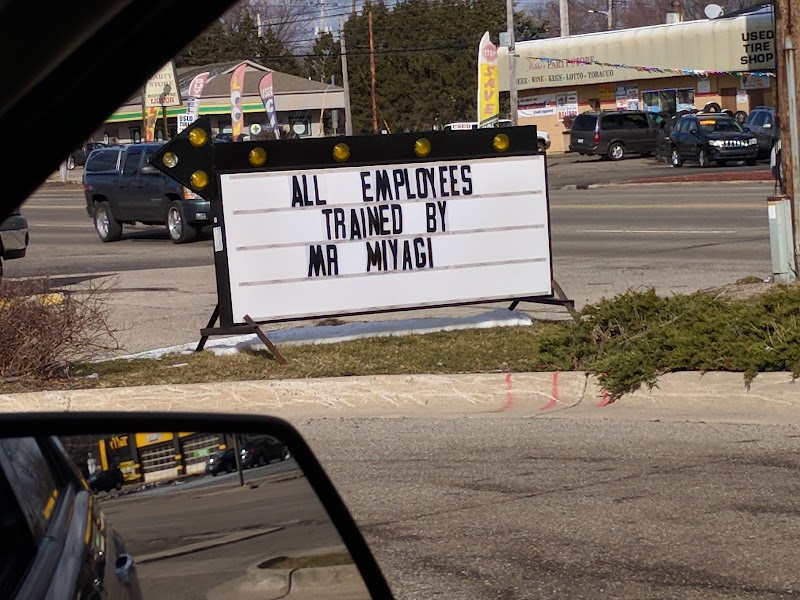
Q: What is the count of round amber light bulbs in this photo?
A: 7